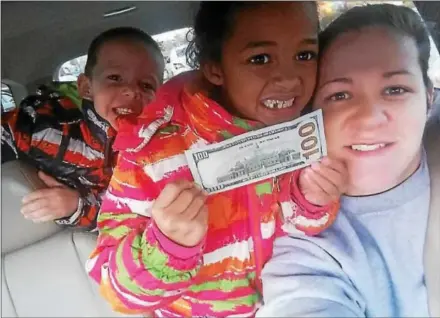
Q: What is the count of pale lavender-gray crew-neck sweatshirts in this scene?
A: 1